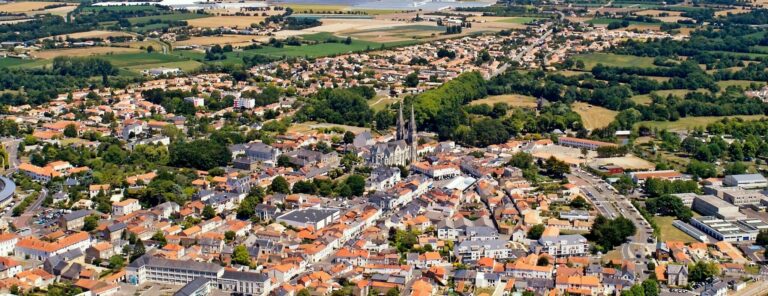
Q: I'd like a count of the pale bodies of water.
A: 1